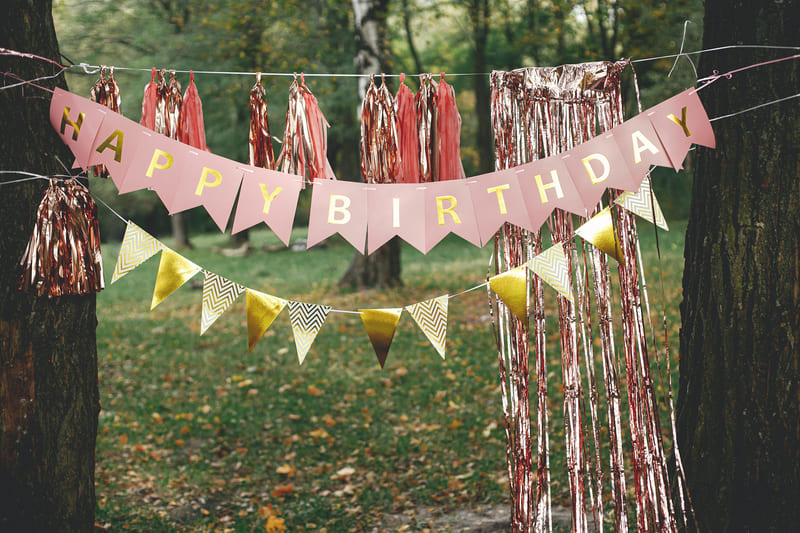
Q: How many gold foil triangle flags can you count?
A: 5